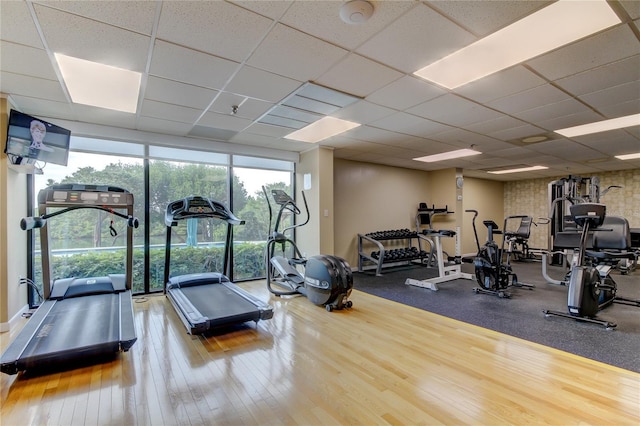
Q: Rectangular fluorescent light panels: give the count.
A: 7